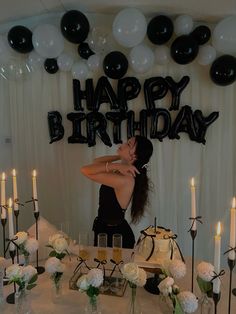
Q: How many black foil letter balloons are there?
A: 13